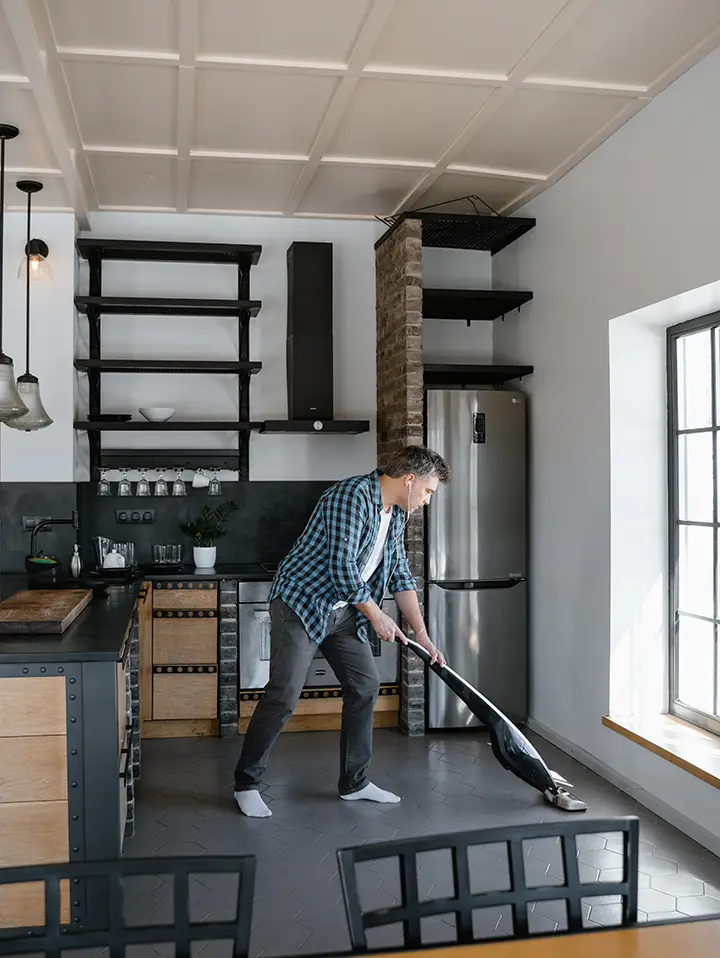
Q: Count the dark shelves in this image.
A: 7